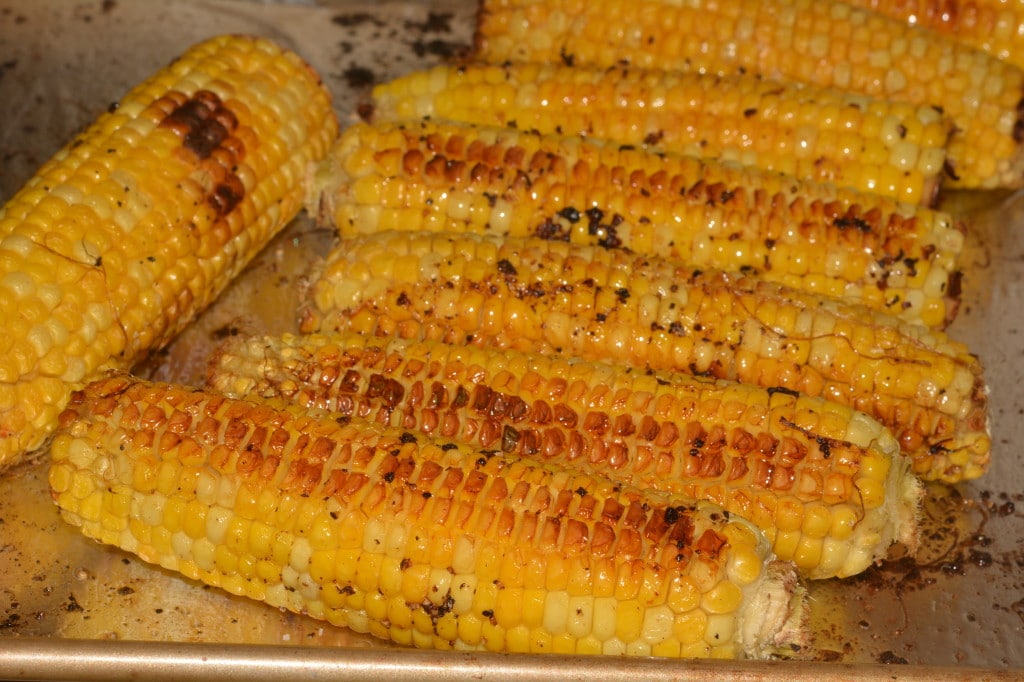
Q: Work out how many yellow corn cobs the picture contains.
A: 8